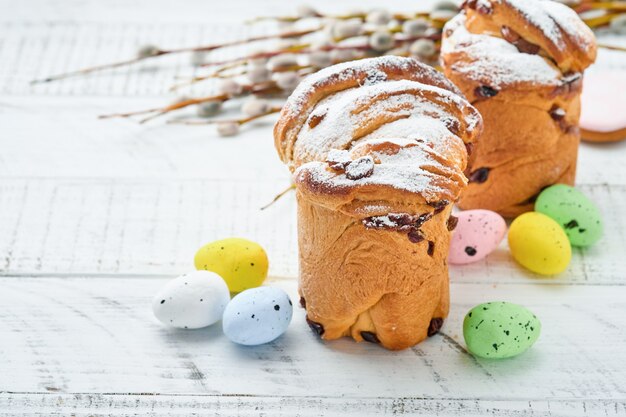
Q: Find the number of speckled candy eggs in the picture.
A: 7